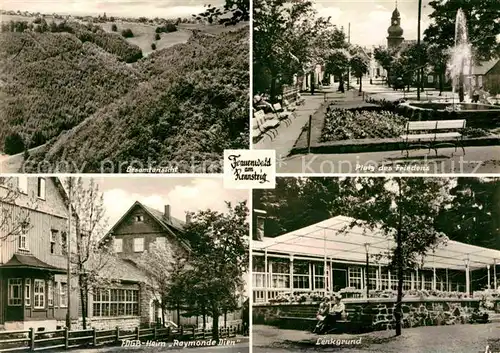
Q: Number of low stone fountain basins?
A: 1